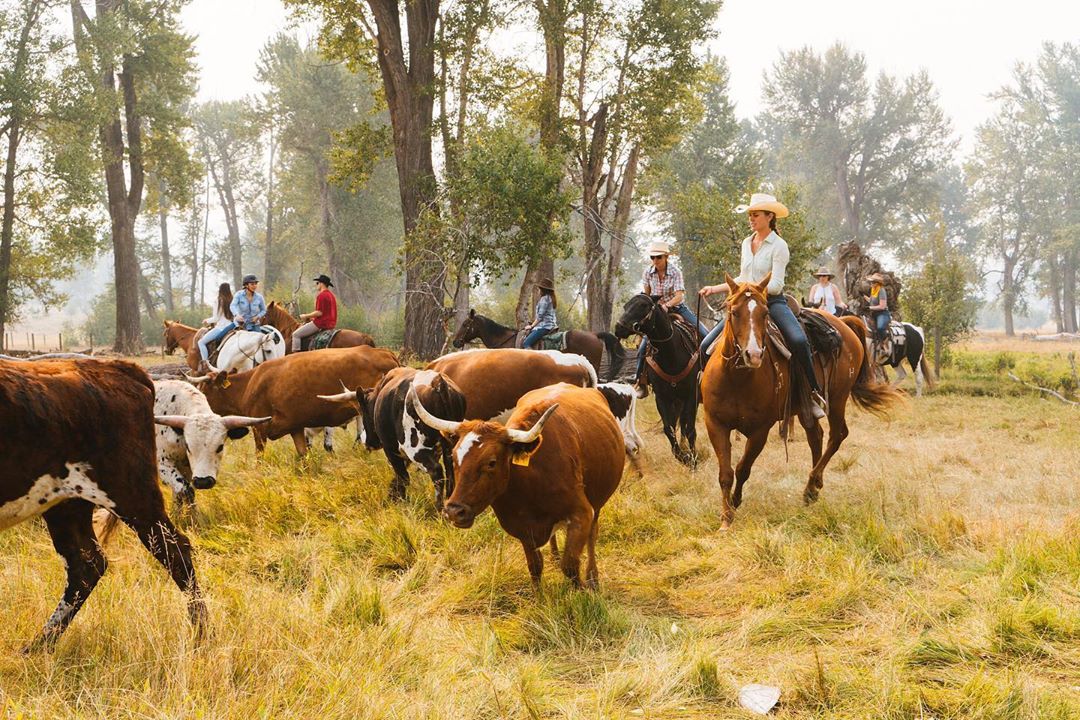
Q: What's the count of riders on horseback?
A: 8